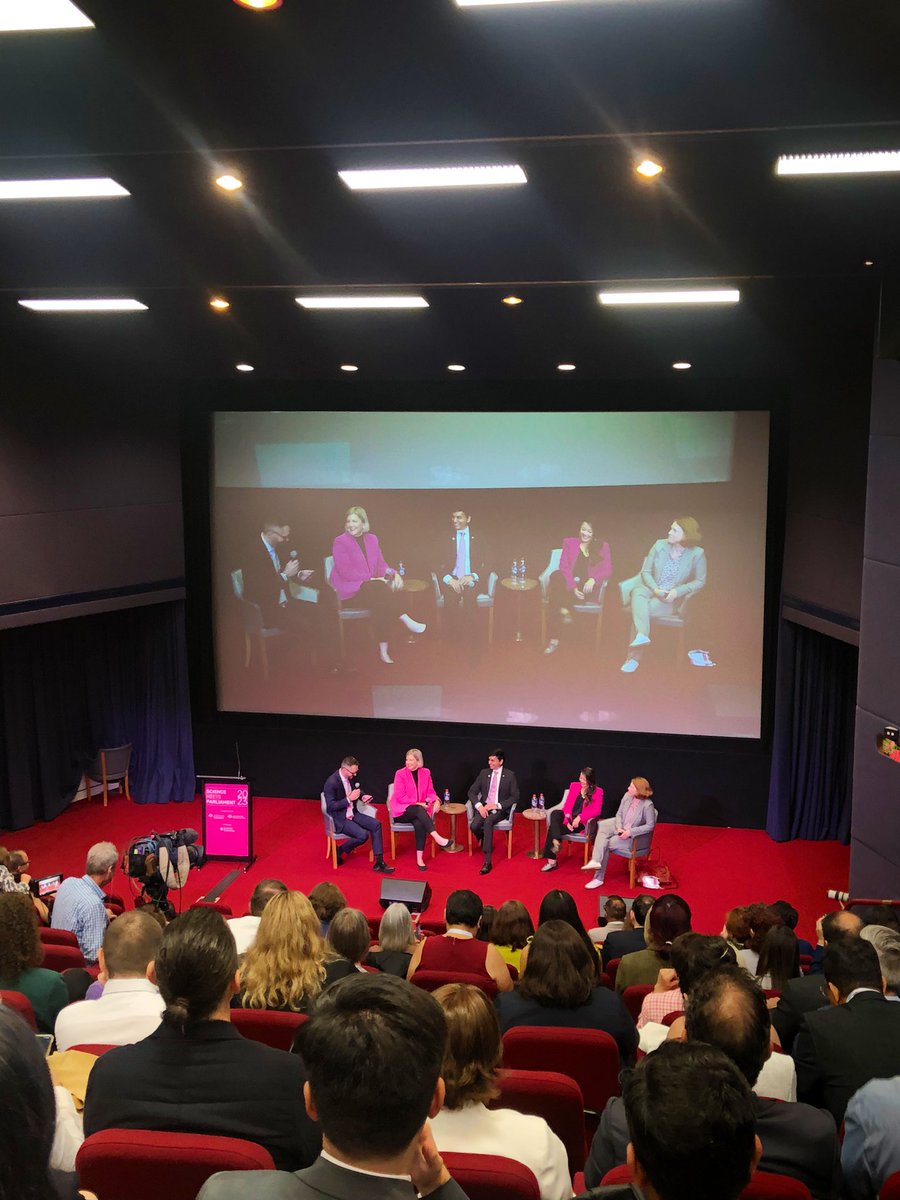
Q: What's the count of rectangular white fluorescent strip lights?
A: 8